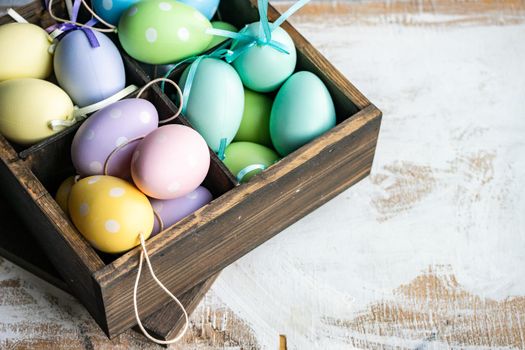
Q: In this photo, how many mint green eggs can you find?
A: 3